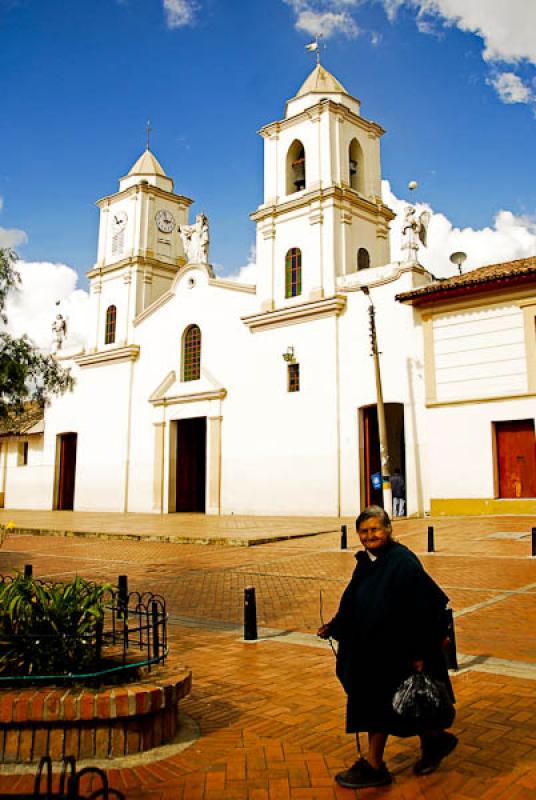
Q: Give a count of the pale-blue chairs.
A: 0